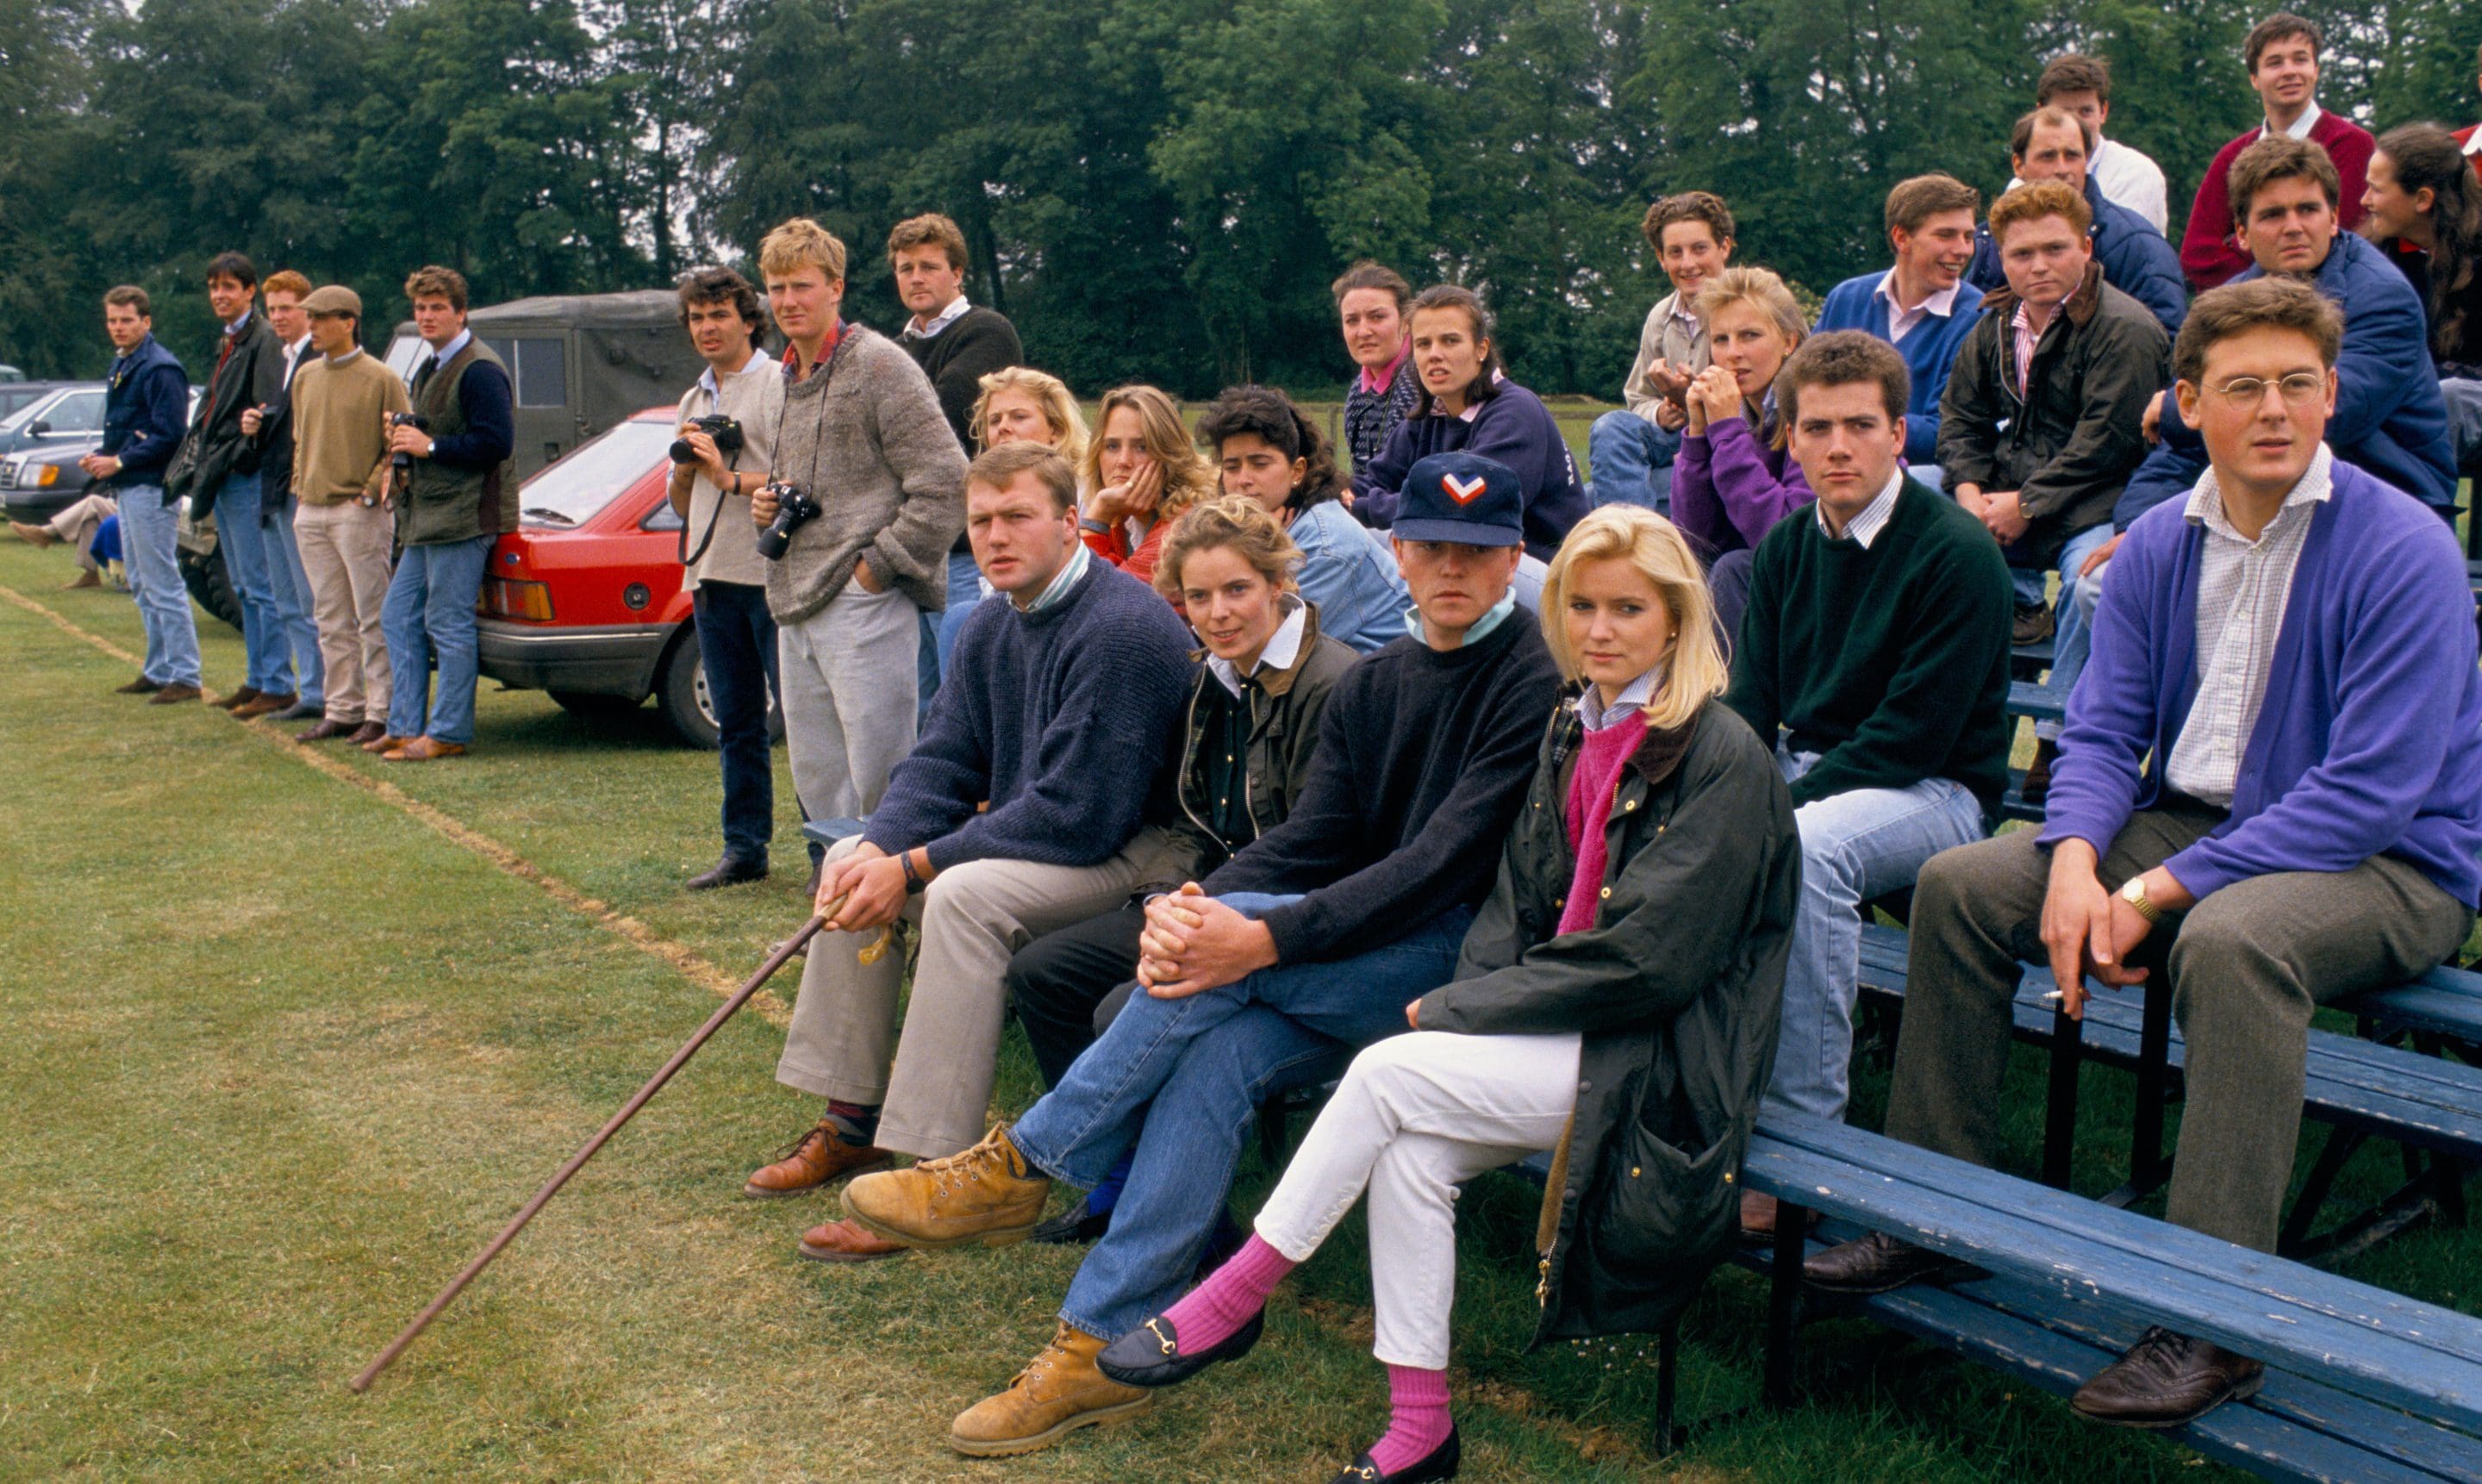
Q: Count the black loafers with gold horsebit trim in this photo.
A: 2